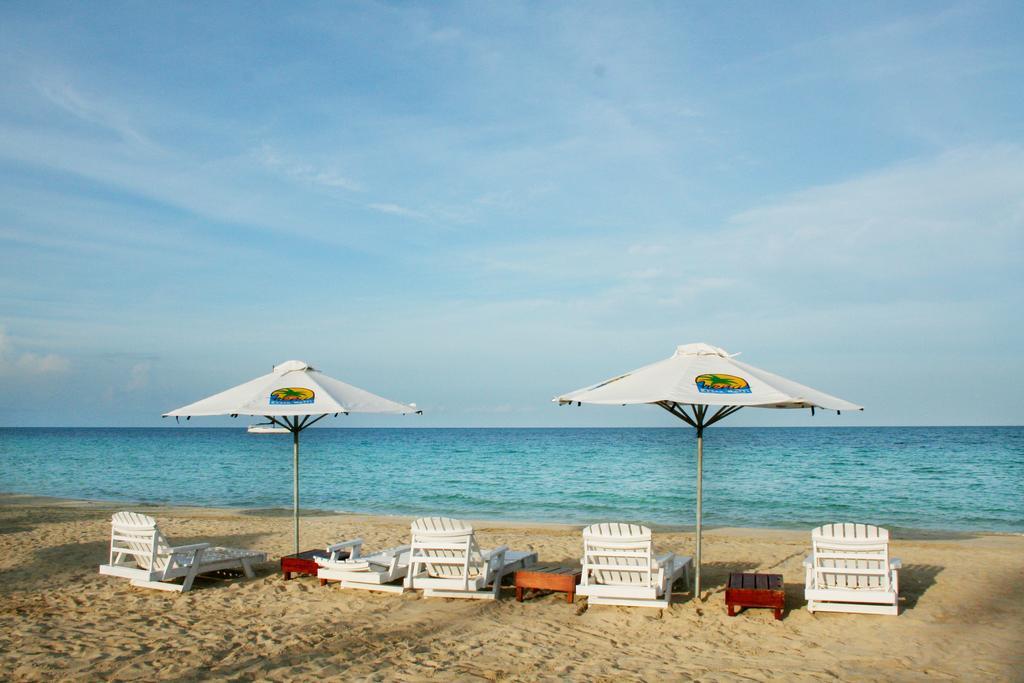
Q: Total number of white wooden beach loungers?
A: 5